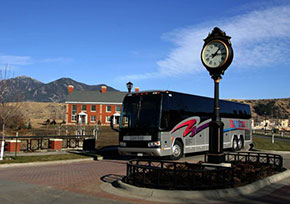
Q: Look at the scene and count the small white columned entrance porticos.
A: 2